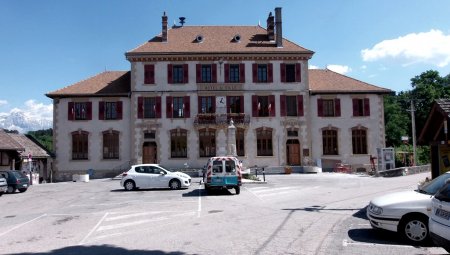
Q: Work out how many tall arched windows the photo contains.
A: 8